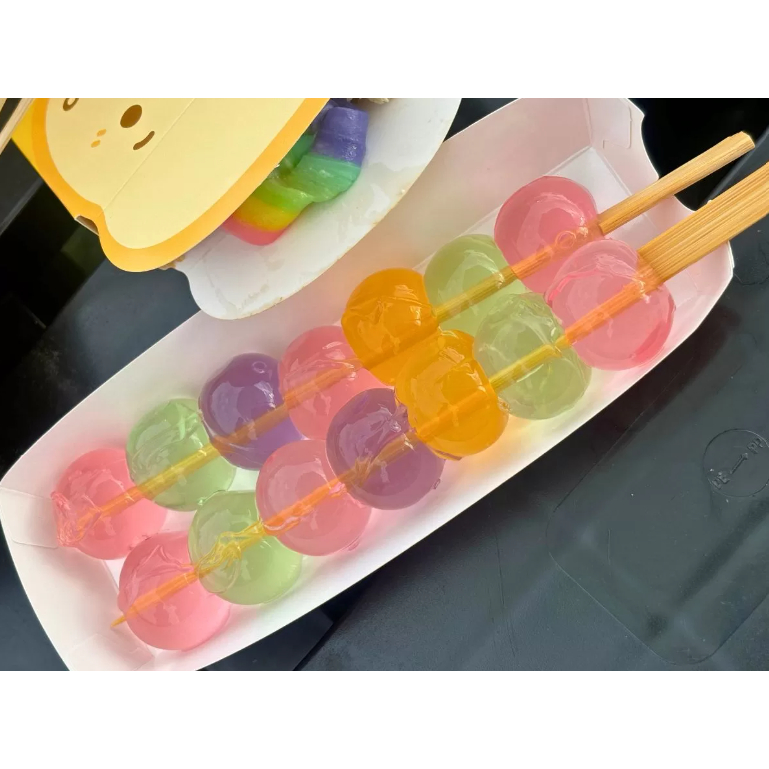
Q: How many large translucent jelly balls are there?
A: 14